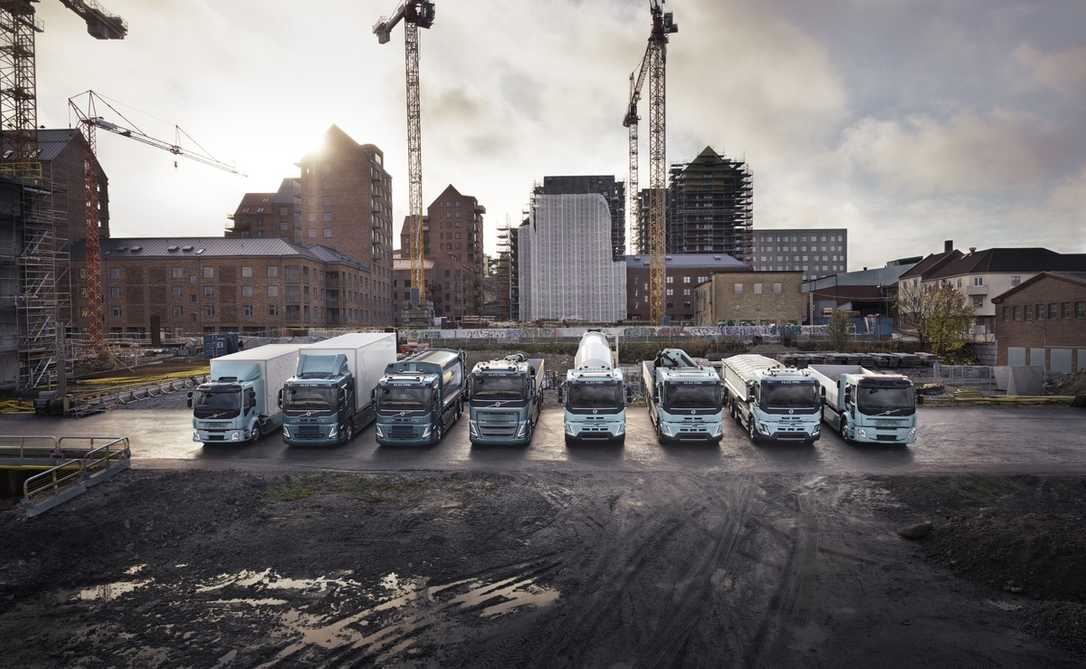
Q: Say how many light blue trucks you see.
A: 5